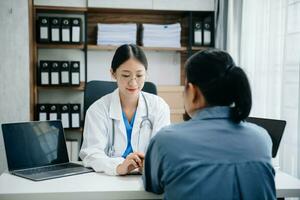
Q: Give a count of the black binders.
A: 14